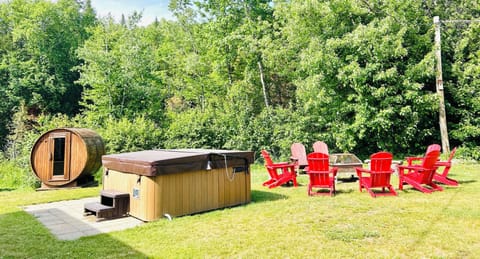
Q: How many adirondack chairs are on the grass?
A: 7